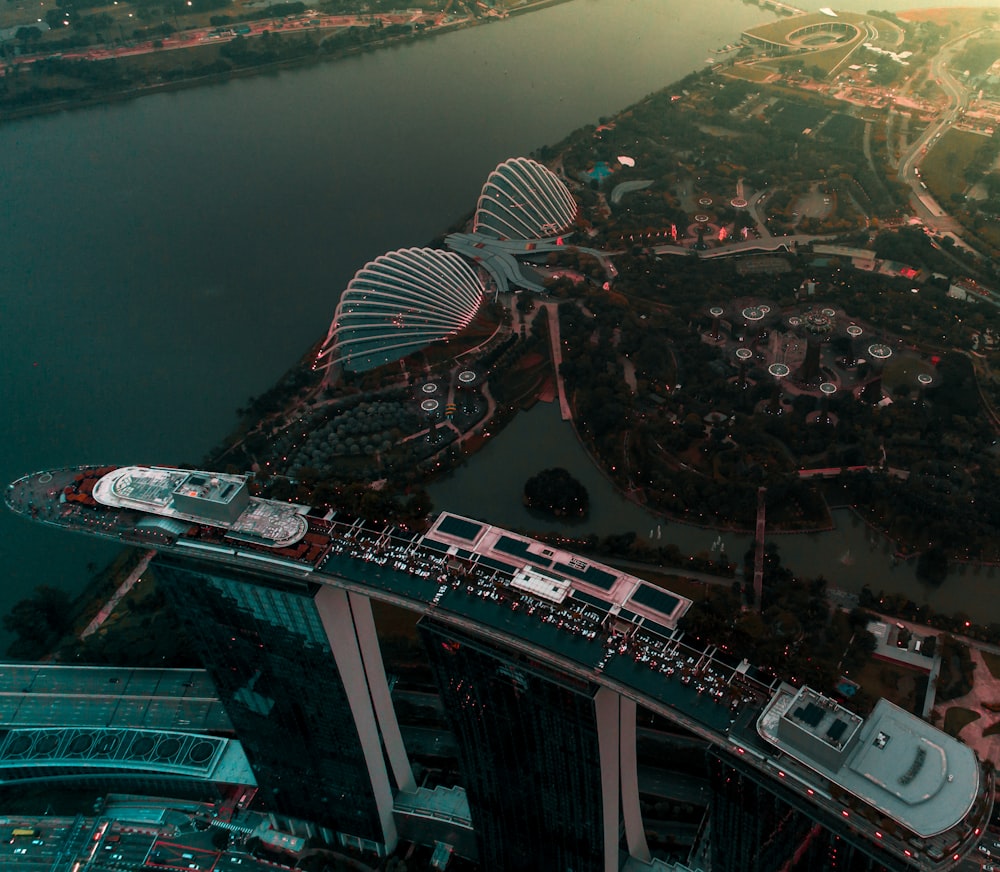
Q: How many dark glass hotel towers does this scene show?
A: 3